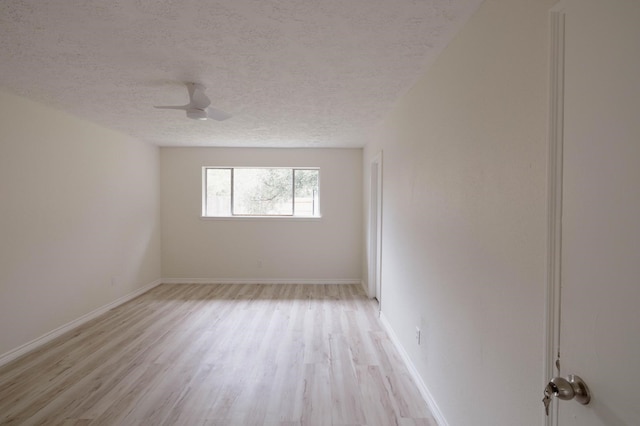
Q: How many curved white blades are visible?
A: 3